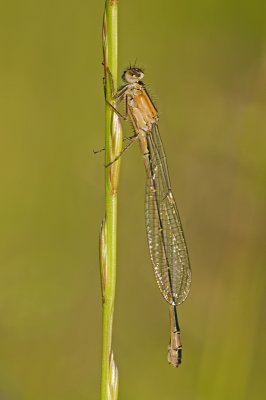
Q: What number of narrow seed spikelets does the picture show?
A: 4